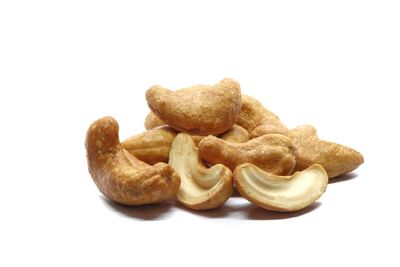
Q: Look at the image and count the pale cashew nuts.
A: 2